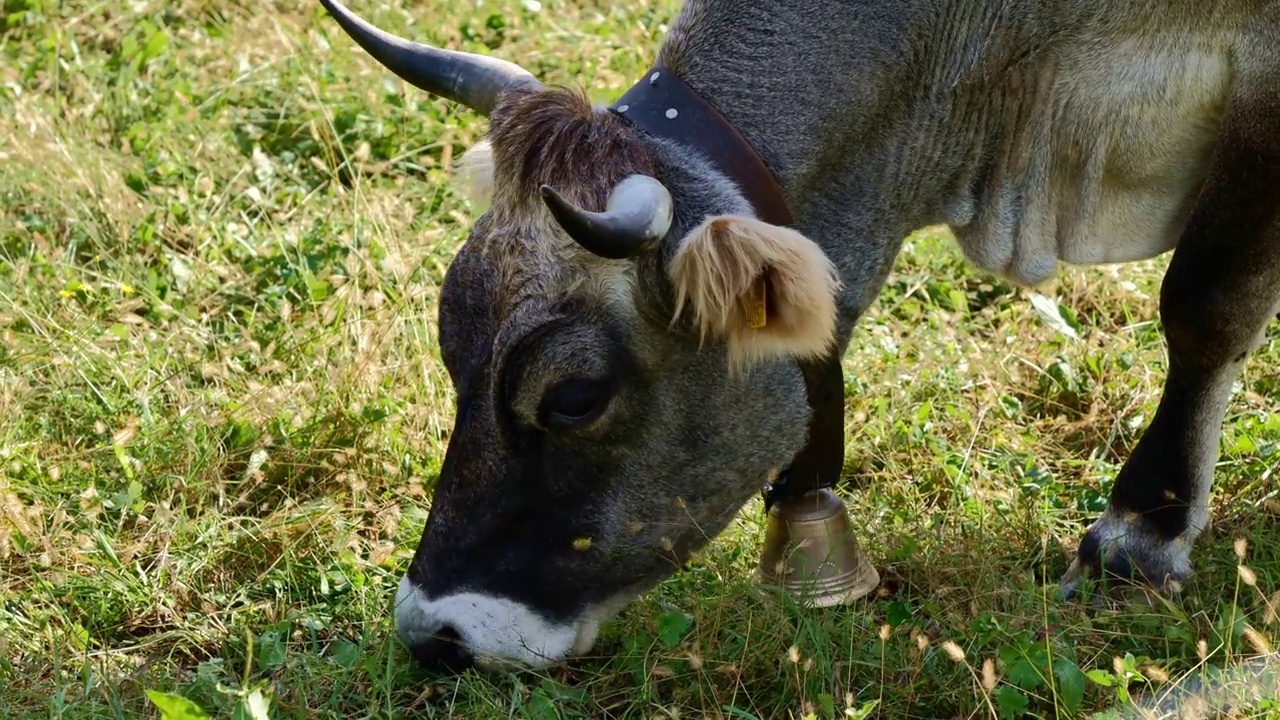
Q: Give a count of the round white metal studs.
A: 3